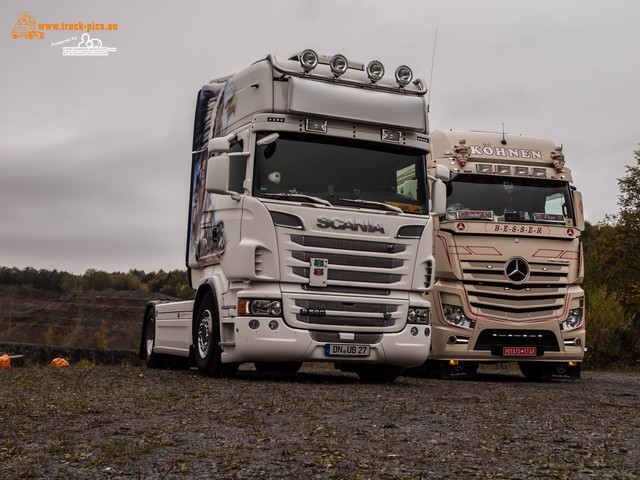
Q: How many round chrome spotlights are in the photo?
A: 4